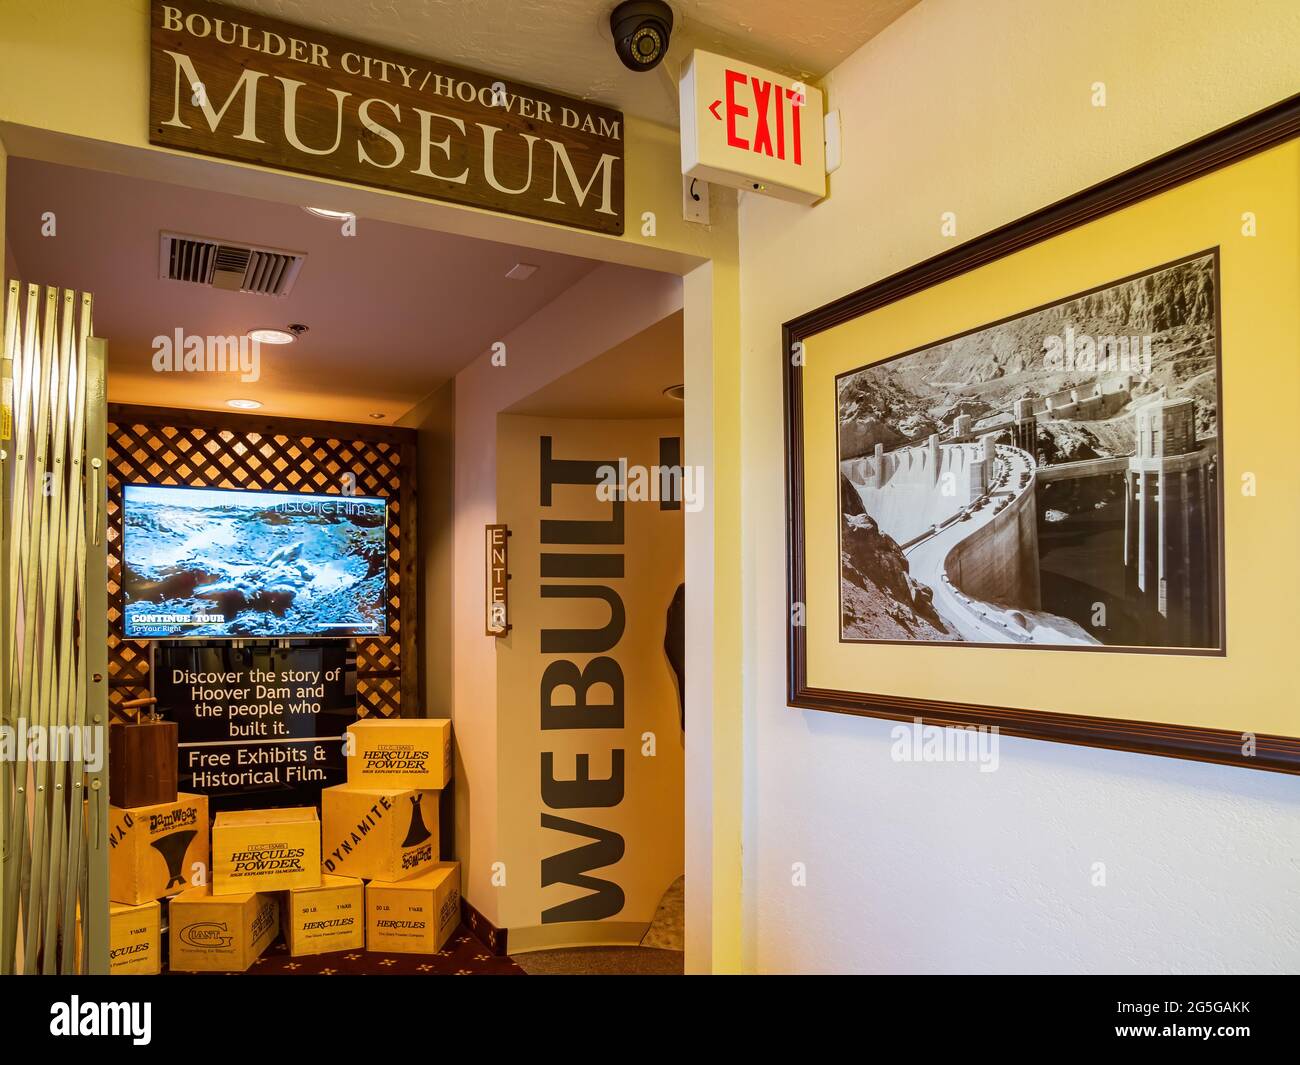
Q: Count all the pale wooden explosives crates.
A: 8